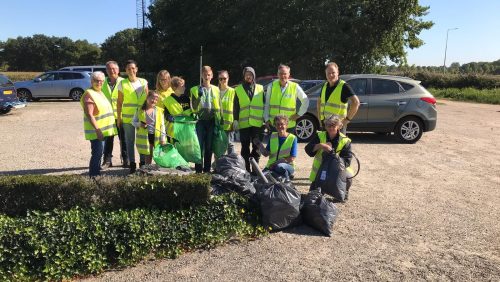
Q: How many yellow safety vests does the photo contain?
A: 13